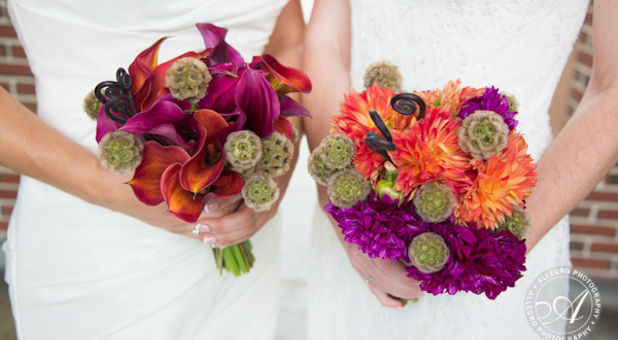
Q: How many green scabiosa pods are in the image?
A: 15